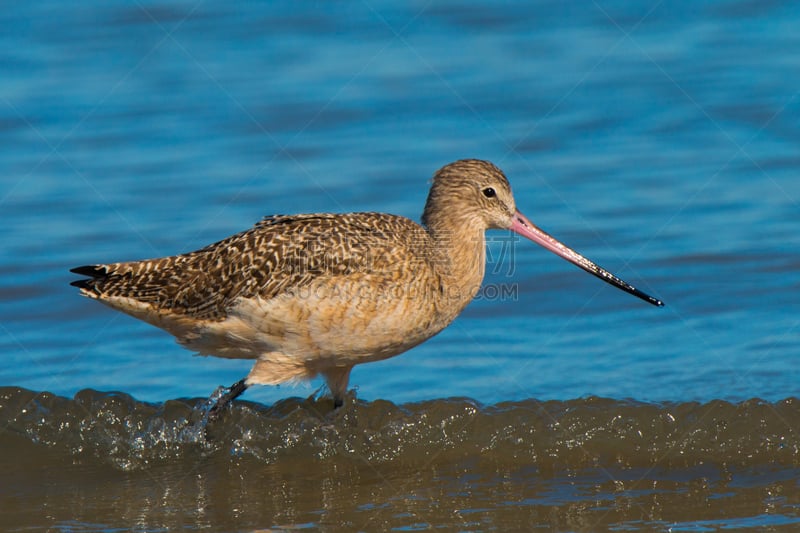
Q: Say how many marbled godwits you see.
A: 1